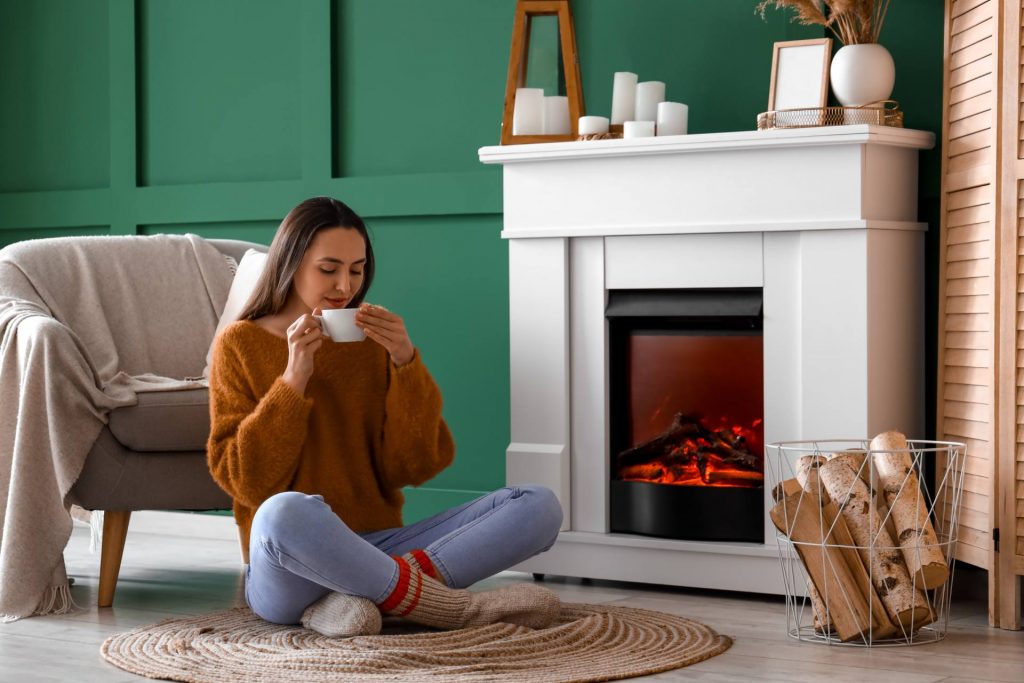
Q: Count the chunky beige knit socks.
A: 2